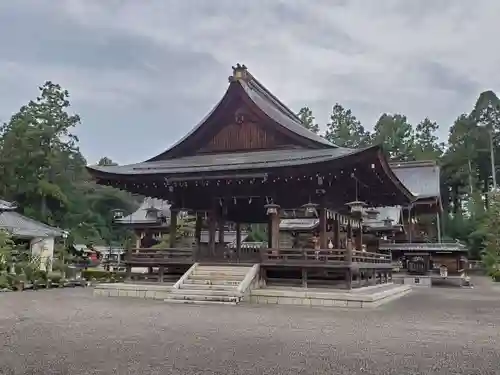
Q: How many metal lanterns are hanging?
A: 8